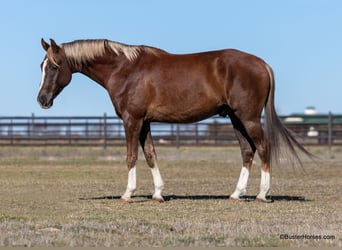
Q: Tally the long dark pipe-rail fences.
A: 1